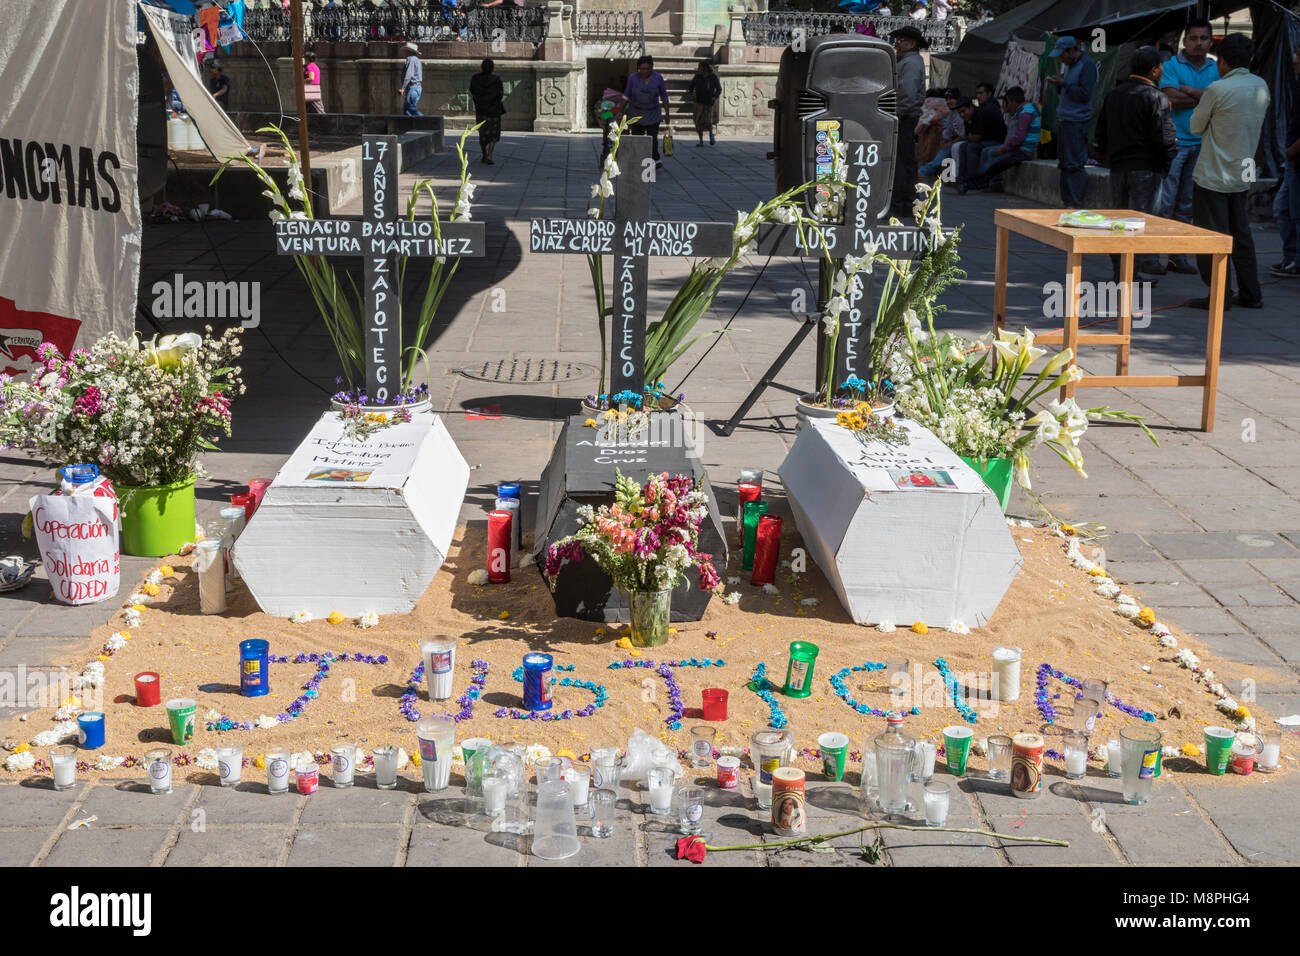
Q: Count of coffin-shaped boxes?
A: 3